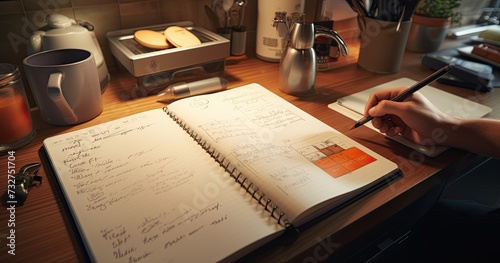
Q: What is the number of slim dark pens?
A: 1